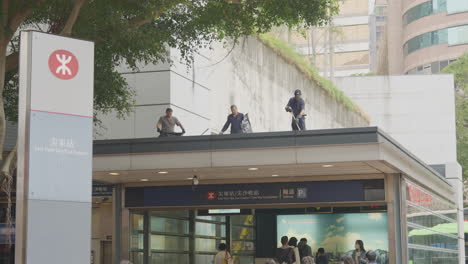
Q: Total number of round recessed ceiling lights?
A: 7